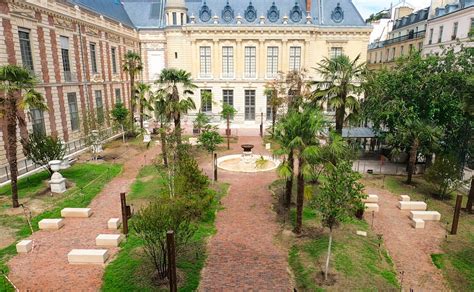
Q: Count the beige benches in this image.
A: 12